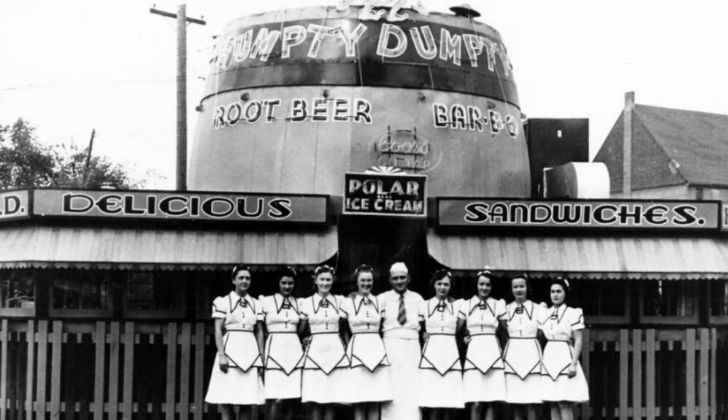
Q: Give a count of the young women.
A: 8